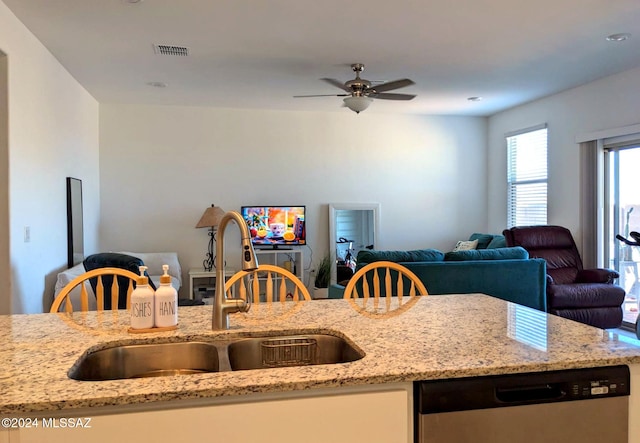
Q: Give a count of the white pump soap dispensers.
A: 2